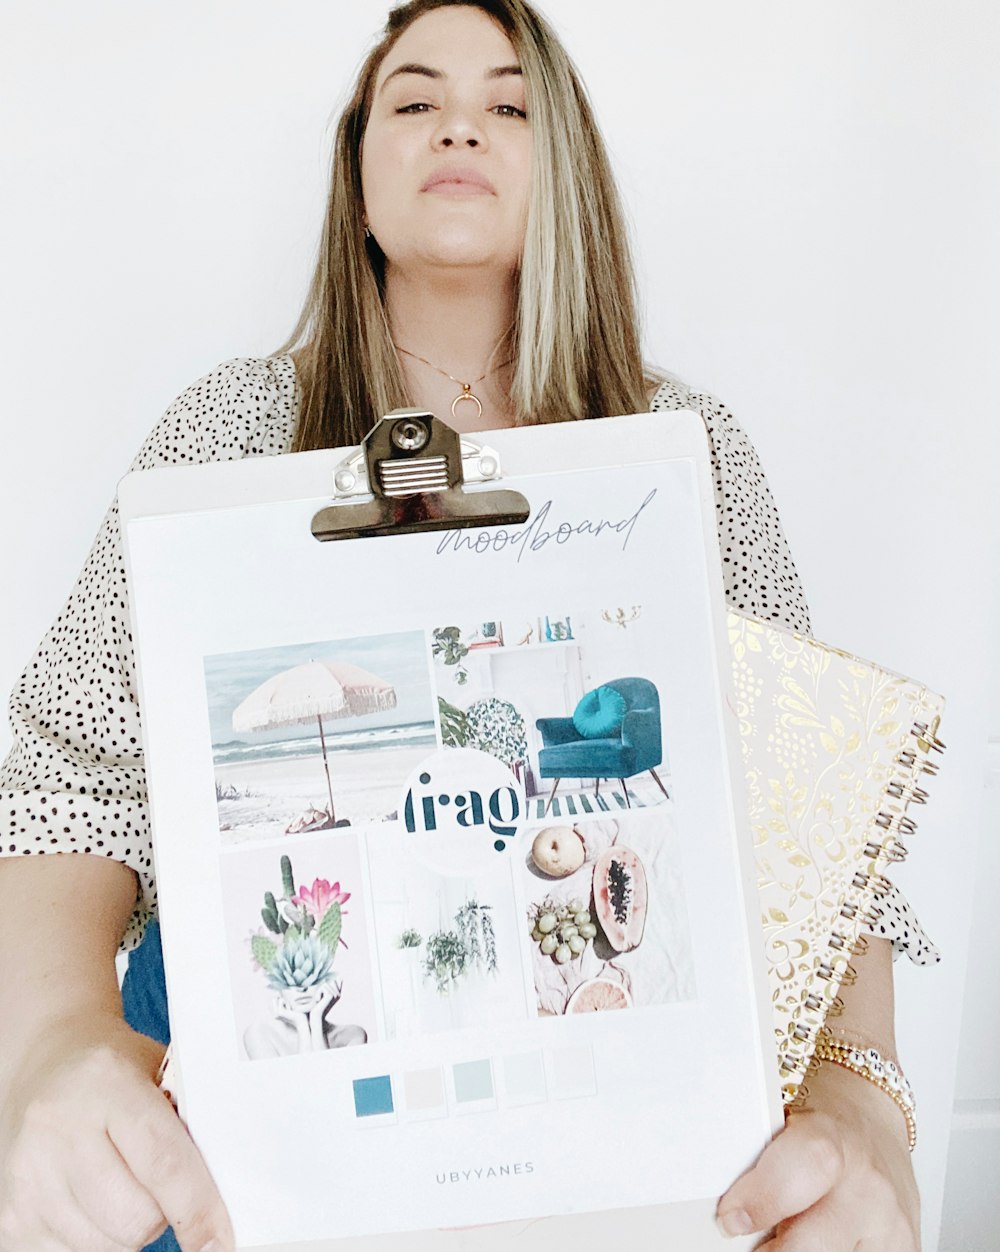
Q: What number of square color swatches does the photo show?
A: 5